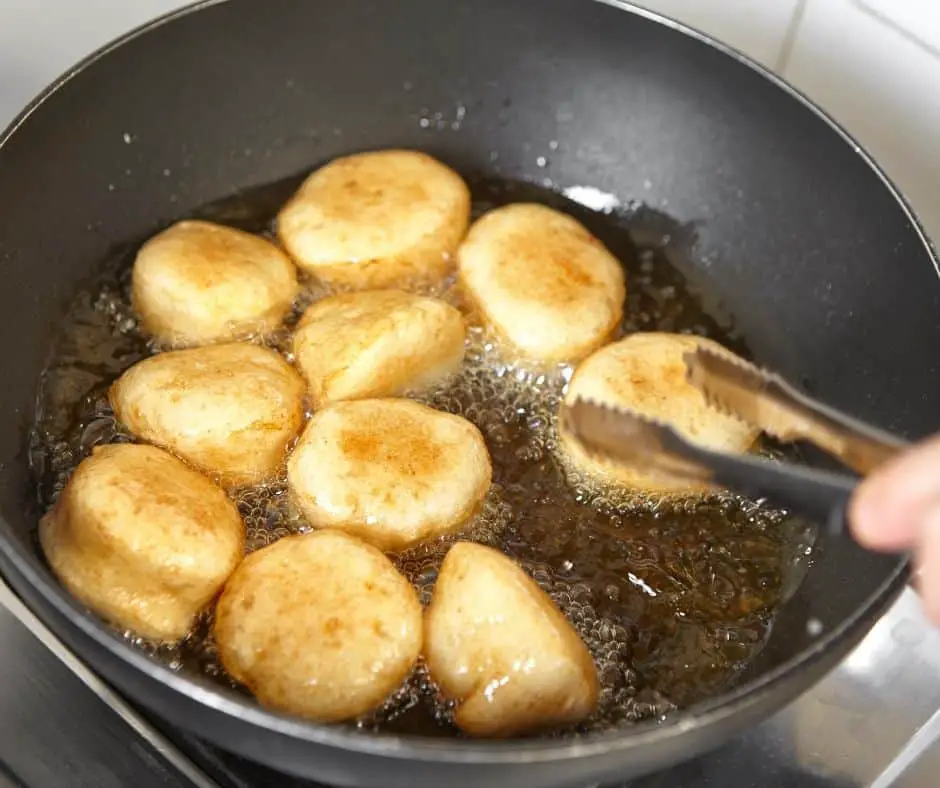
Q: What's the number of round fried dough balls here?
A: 10